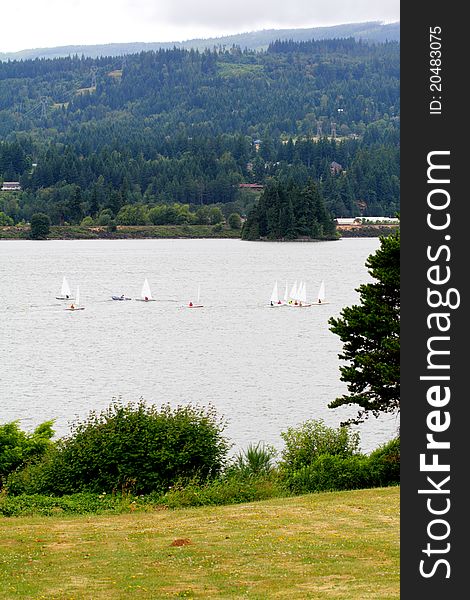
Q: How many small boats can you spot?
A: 11